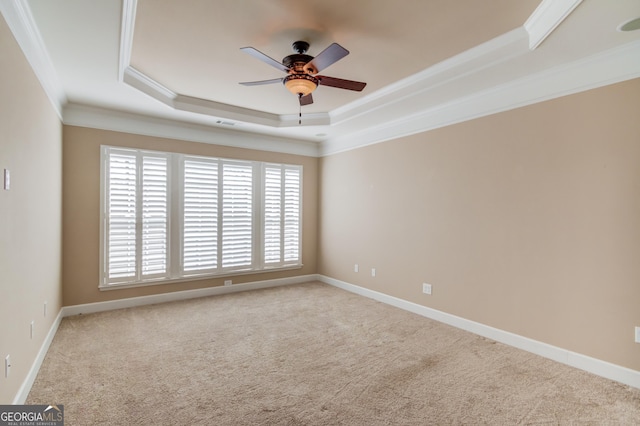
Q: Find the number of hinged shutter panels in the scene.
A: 6